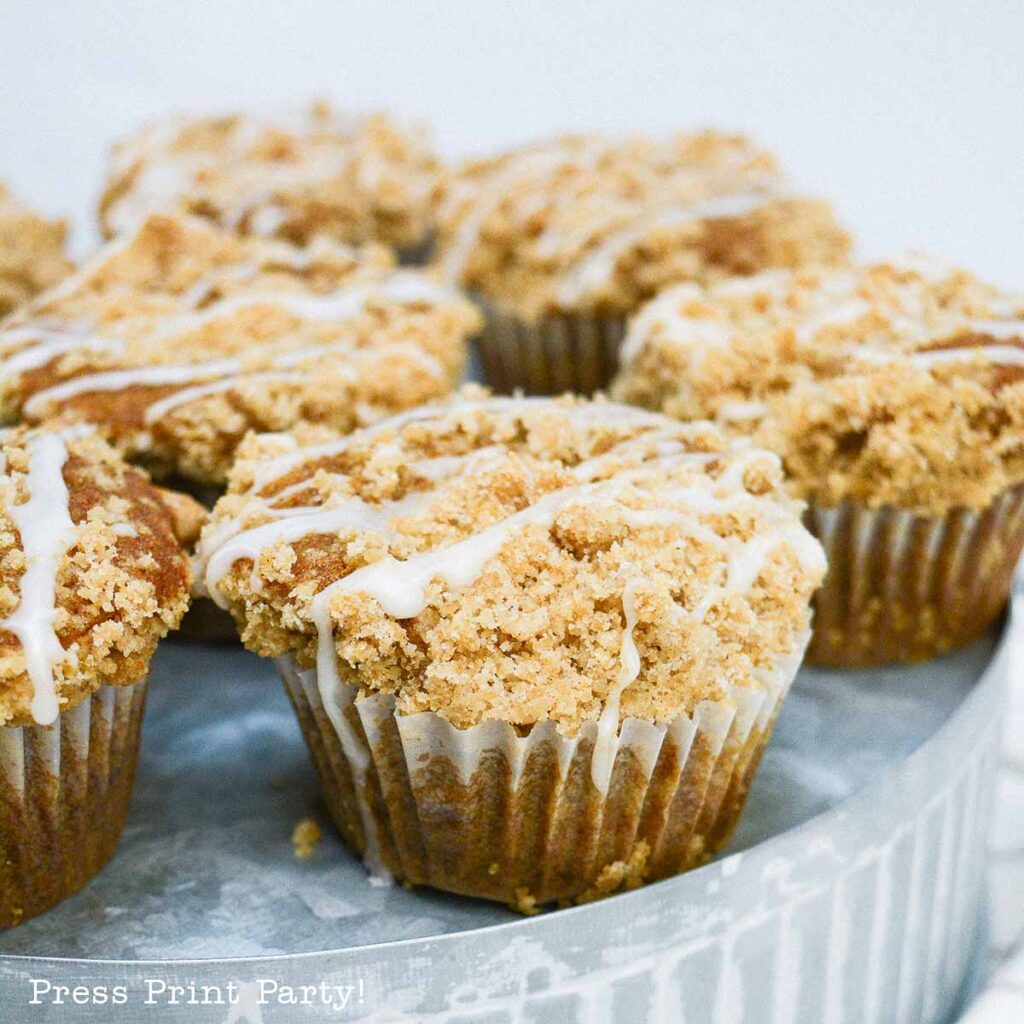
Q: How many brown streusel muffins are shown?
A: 7